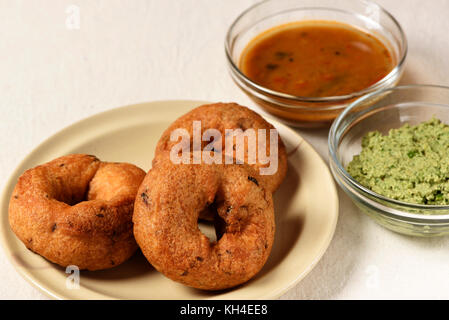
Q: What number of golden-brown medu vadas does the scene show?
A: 3